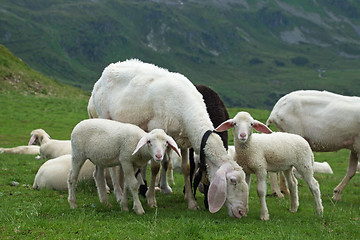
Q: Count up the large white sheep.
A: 2